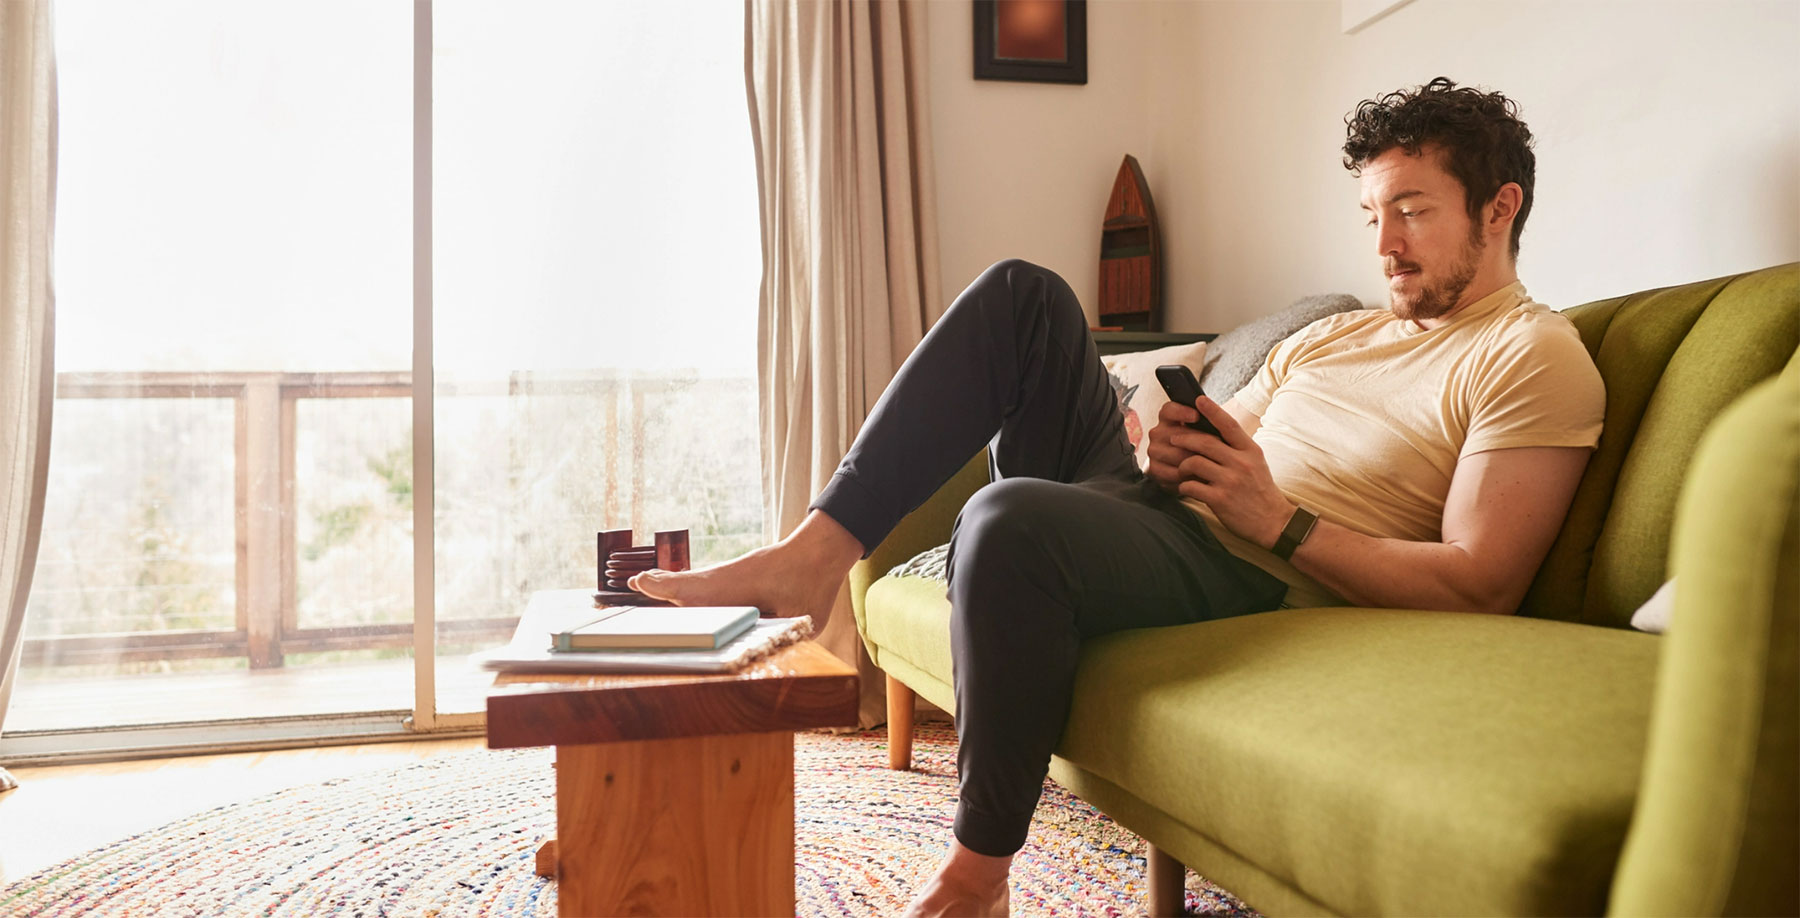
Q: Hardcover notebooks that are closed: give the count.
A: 1